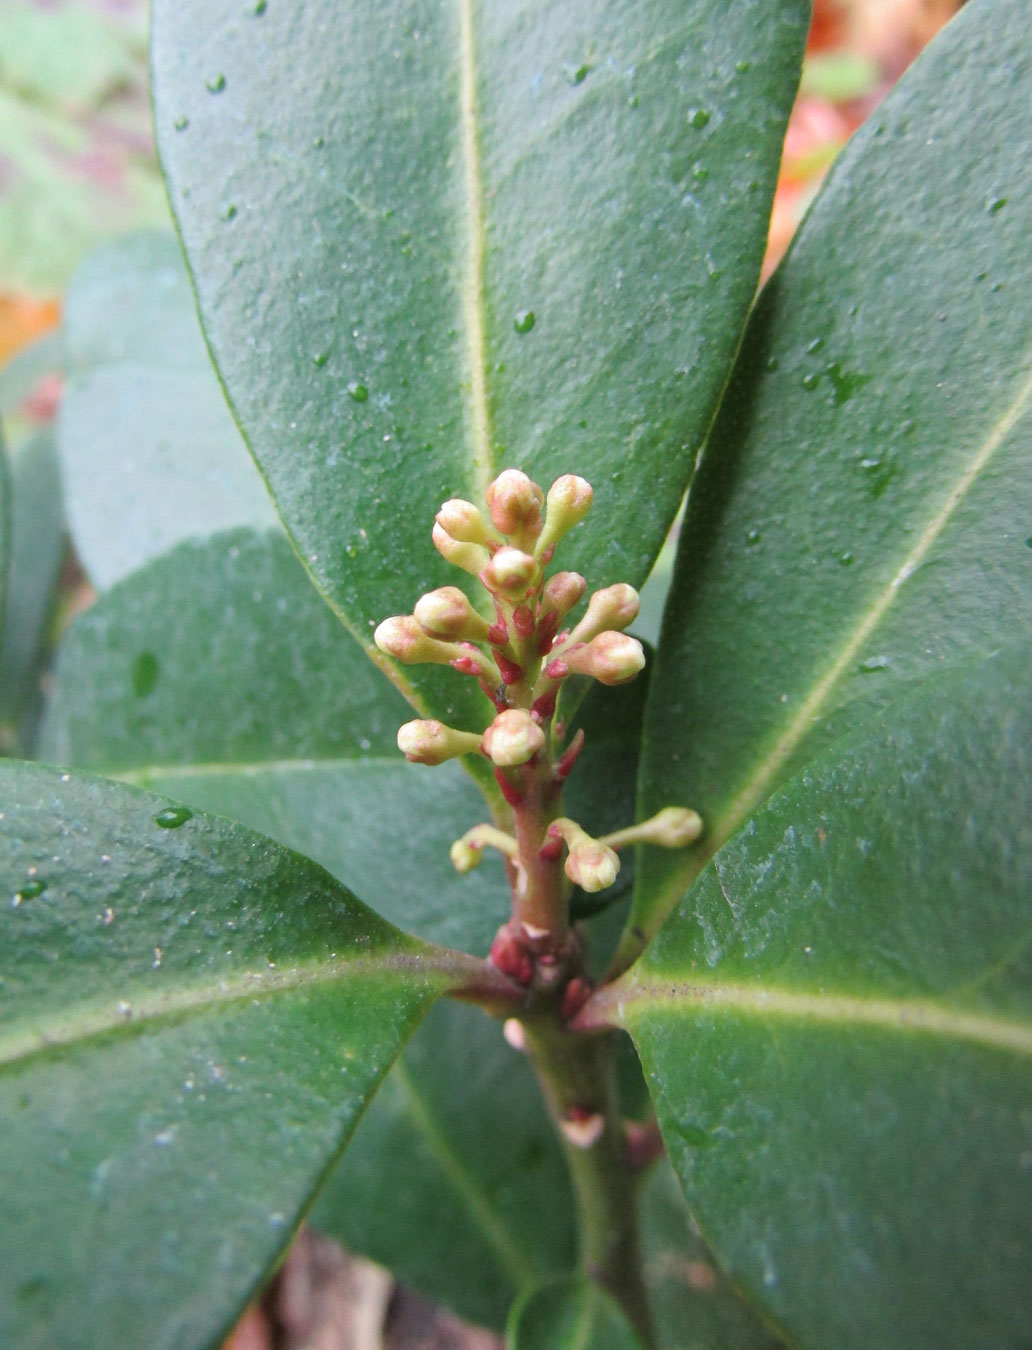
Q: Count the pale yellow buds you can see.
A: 15